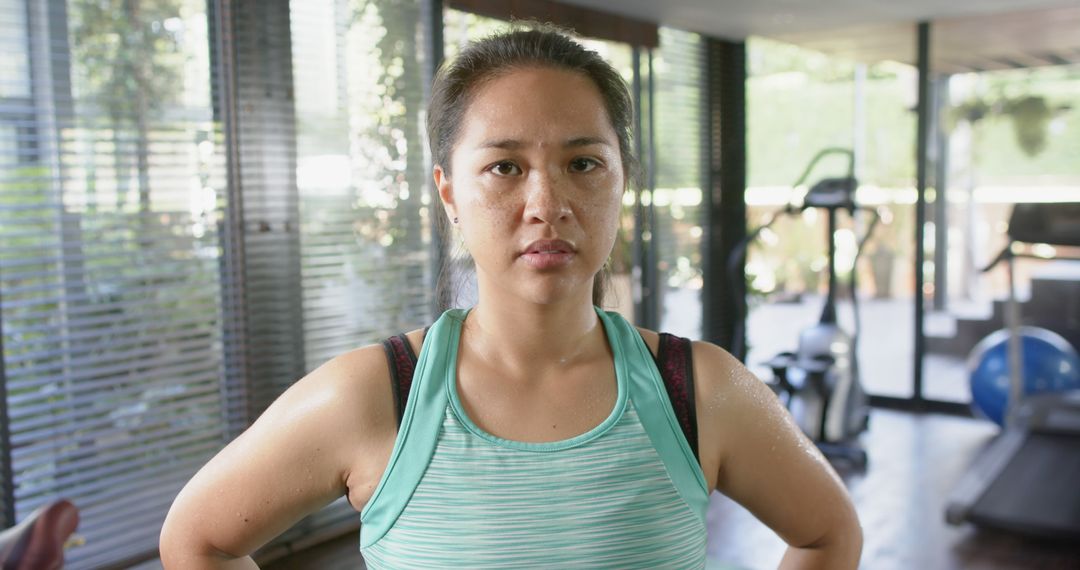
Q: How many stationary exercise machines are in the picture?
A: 2